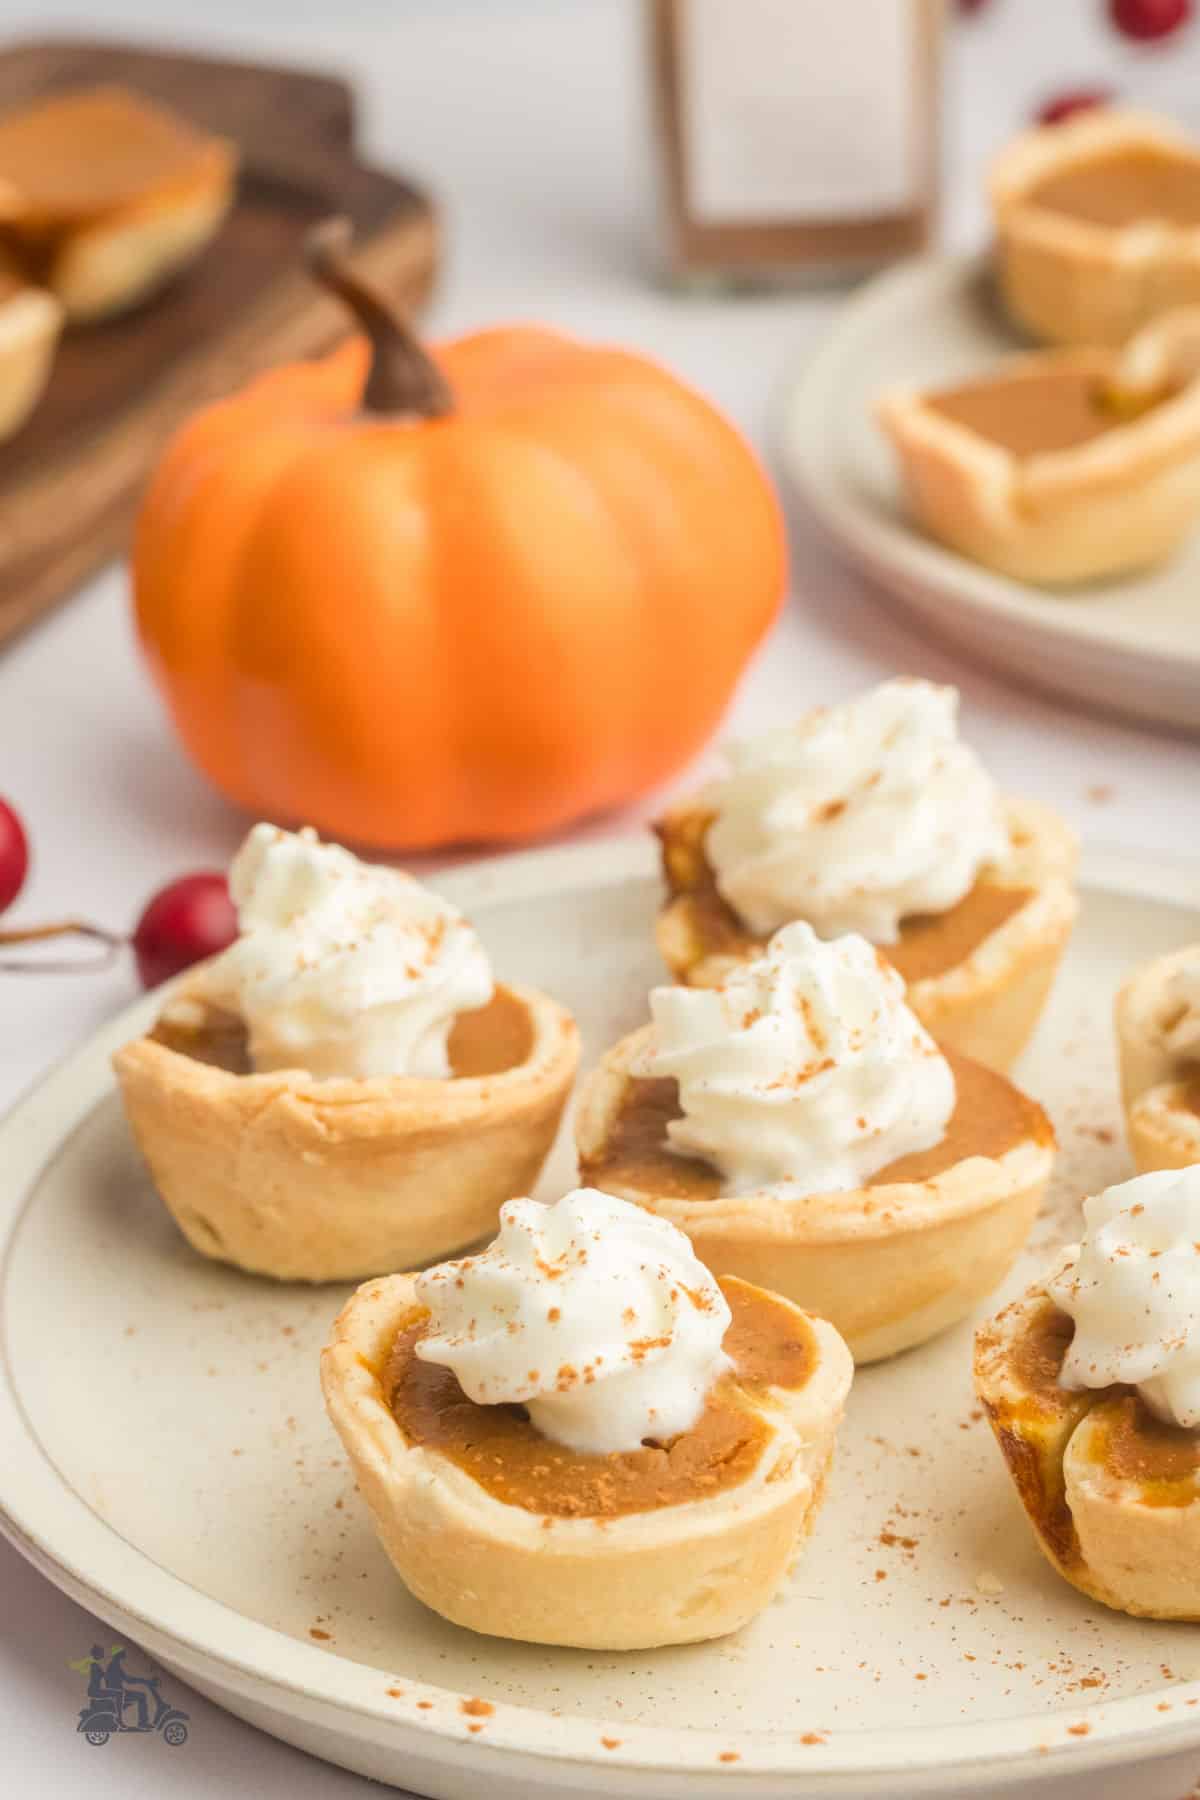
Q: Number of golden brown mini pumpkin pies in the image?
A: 10